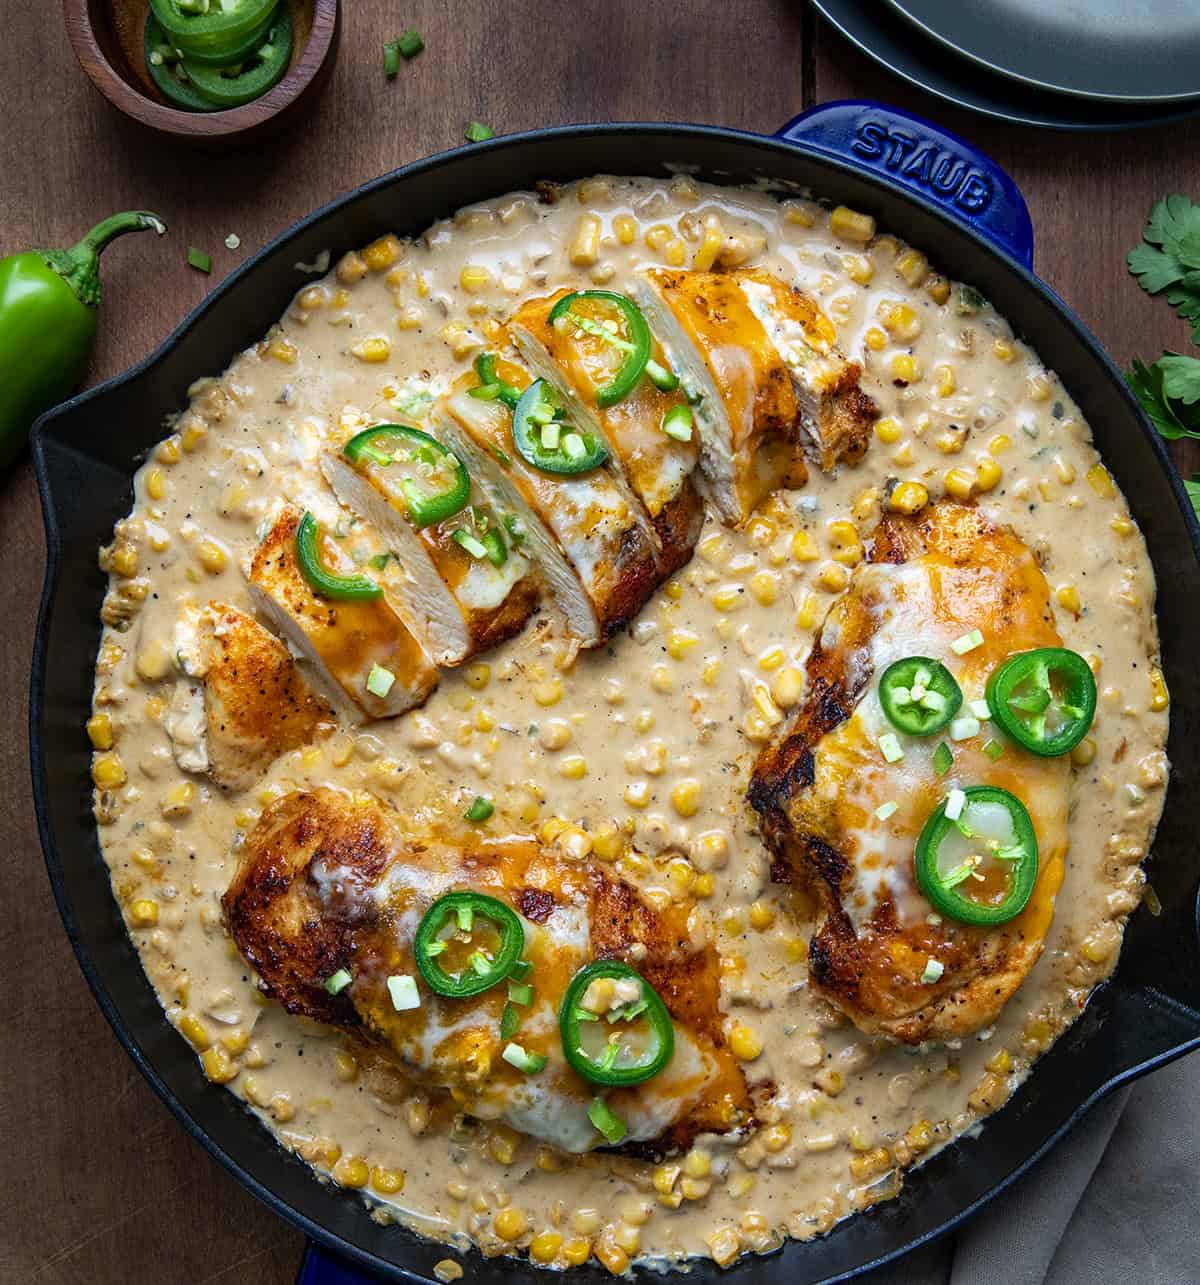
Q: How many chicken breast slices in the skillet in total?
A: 7